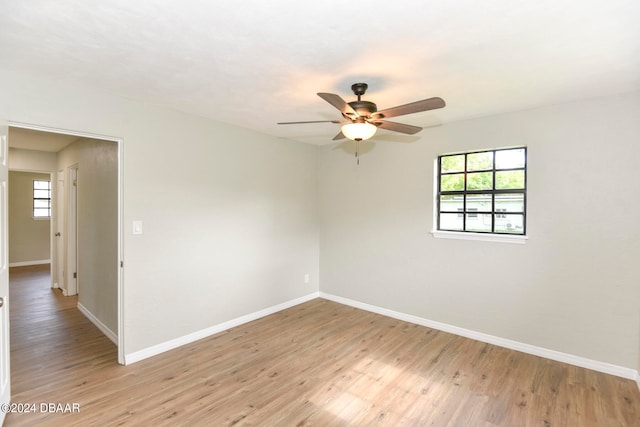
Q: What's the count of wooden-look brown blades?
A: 5